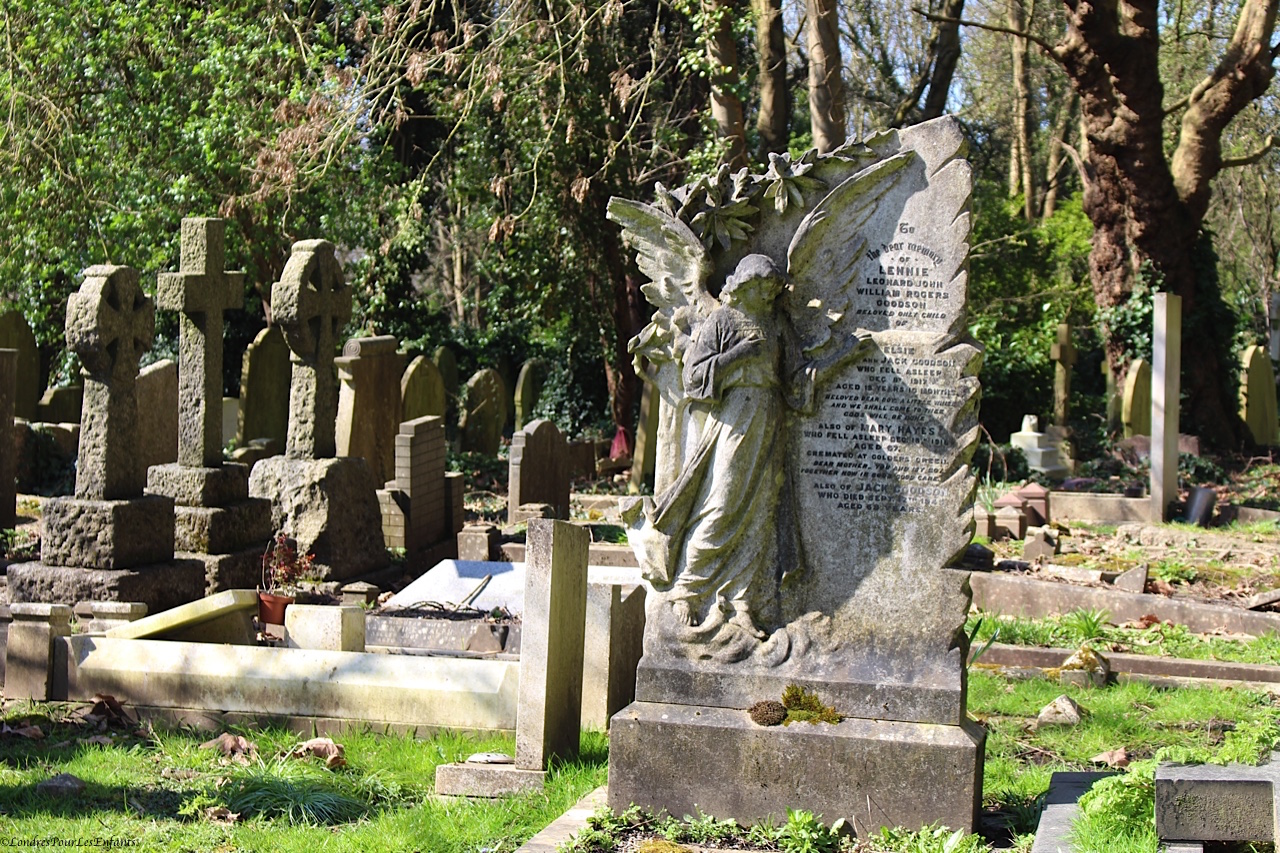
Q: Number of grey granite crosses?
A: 3